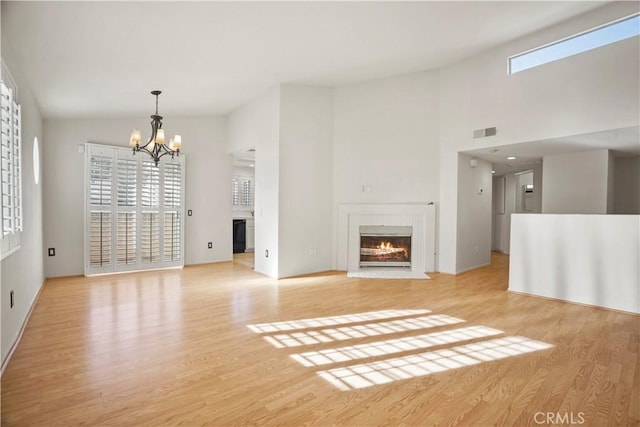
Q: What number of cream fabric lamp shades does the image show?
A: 6